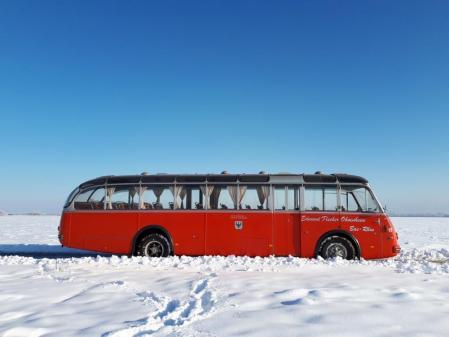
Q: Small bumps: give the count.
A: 4